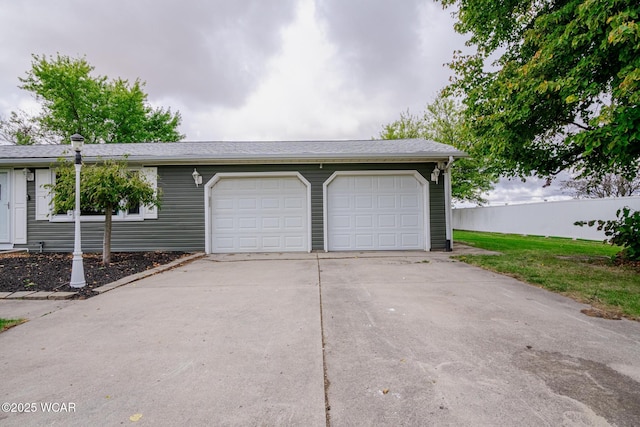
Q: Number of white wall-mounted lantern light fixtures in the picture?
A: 3